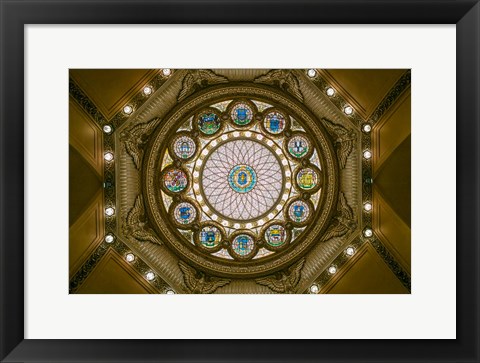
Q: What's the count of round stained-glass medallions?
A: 13